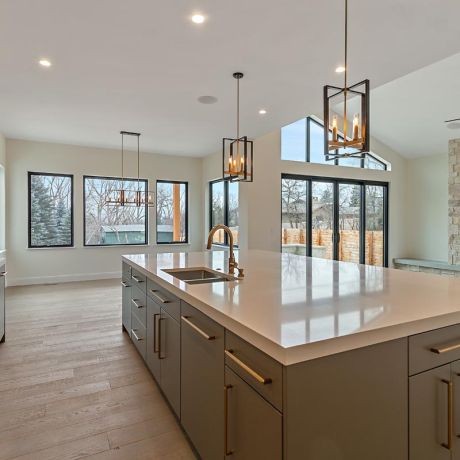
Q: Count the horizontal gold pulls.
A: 8